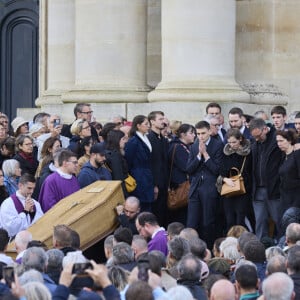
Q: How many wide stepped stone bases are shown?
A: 2